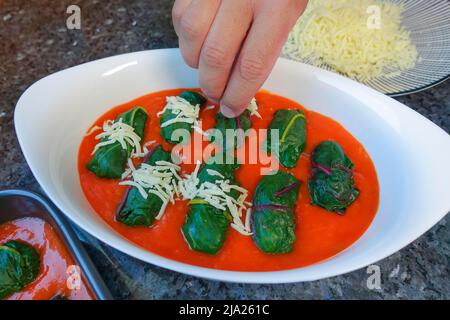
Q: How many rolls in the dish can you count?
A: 8